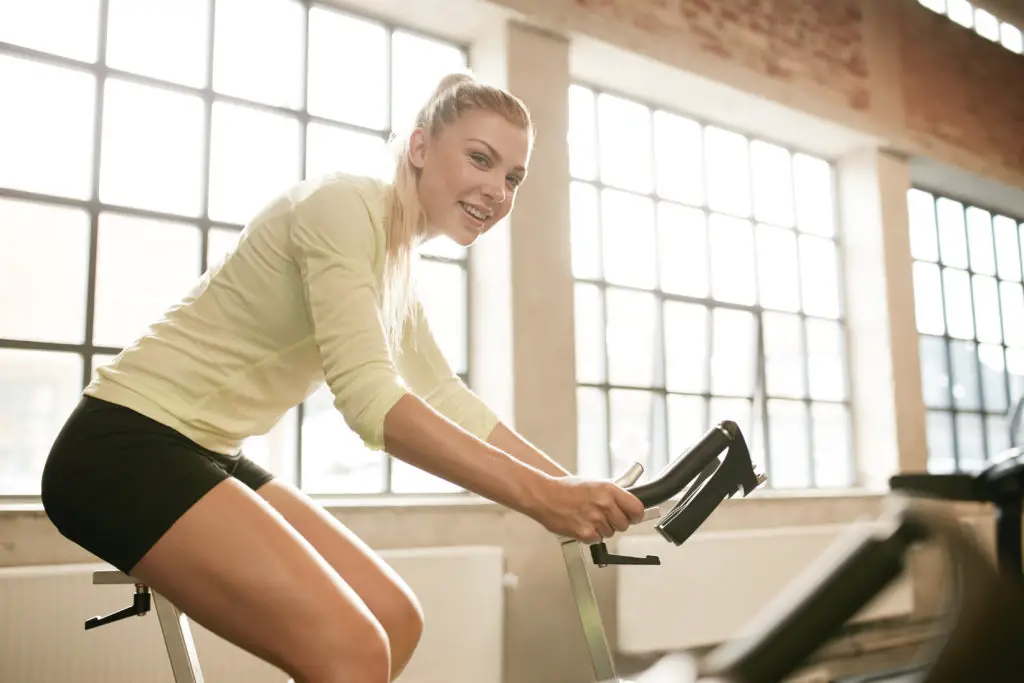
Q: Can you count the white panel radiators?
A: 2